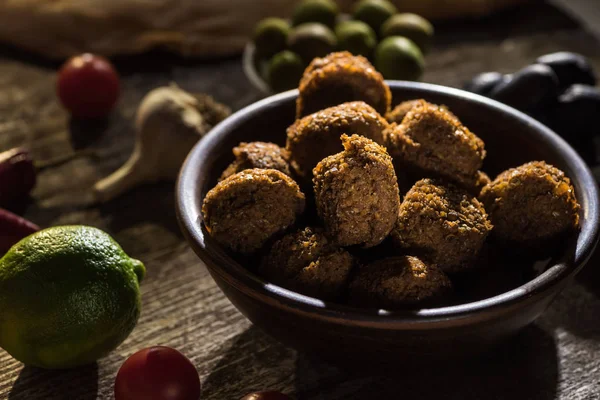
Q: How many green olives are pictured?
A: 8